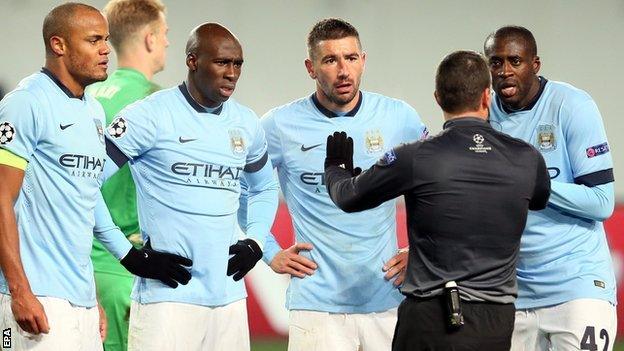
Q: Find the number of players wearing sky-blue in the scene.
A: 4